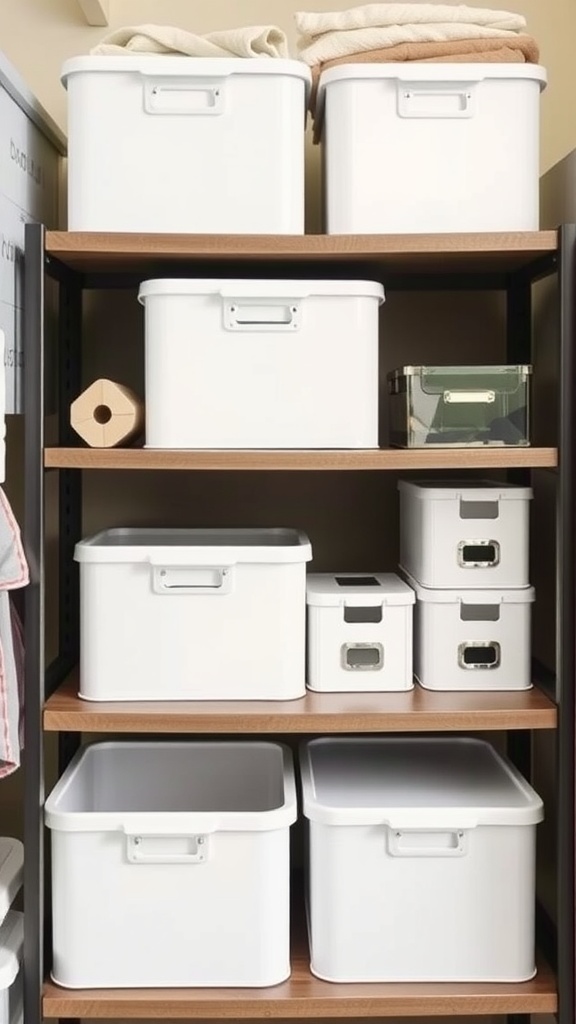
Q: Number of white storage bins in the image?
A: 9